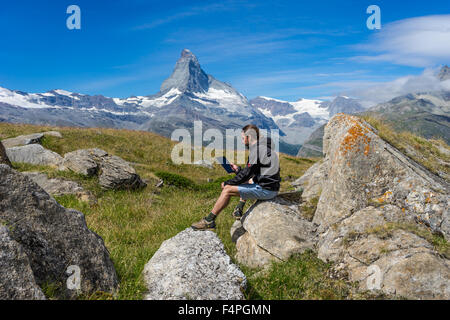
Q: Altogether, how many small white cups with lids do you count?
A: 0